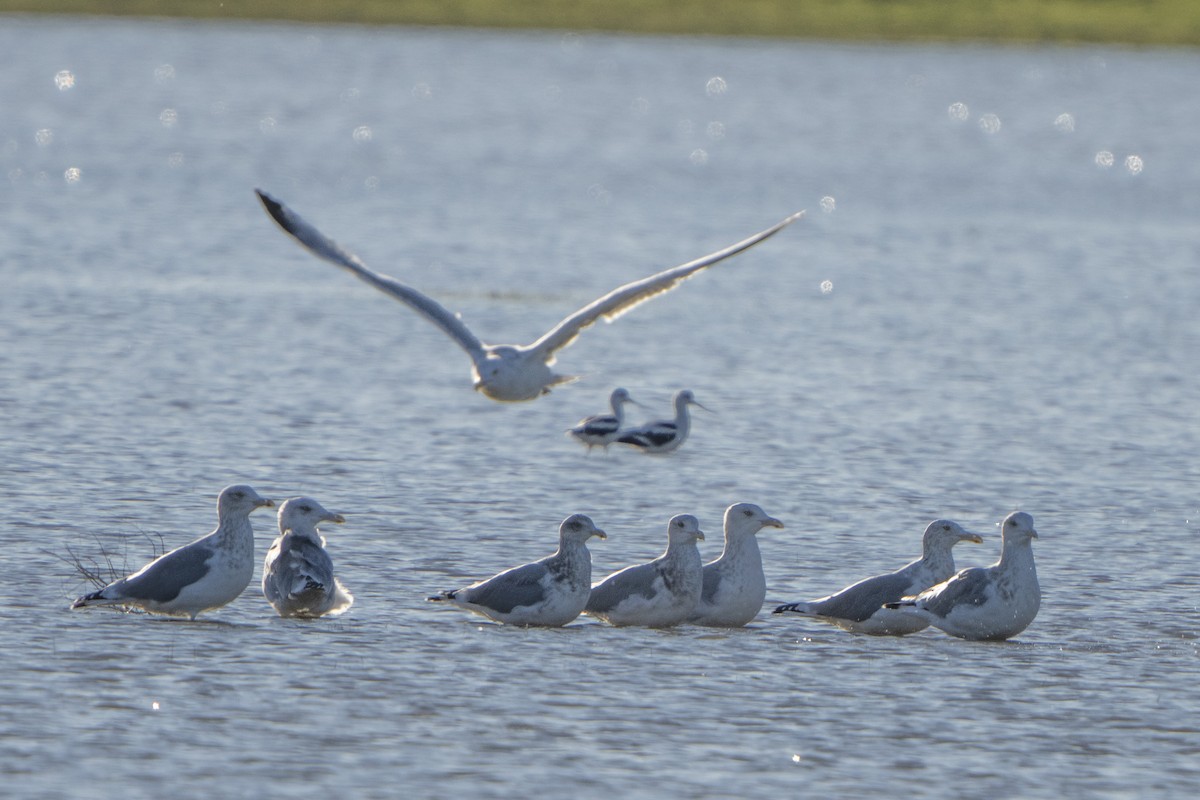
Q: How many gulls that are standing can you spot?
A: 7